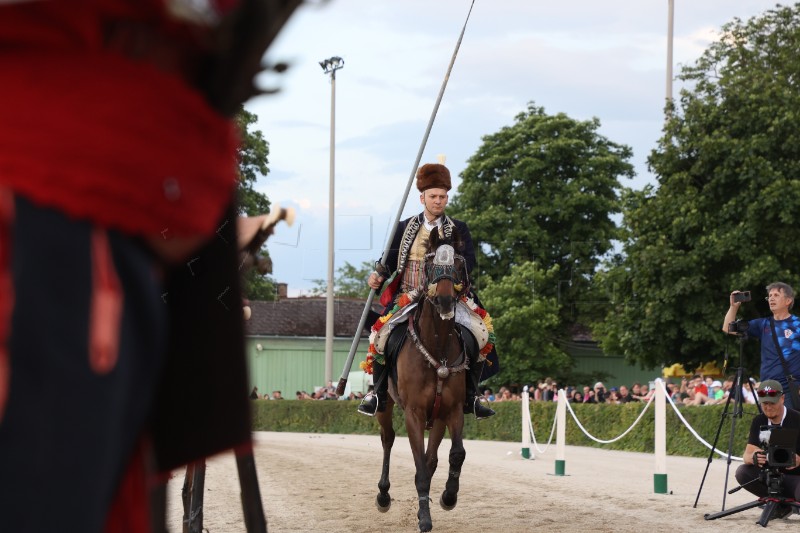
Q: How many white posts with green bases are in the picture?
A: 3